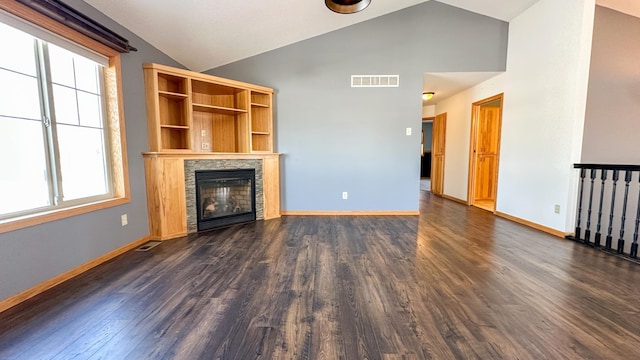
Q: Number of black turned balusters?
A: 6